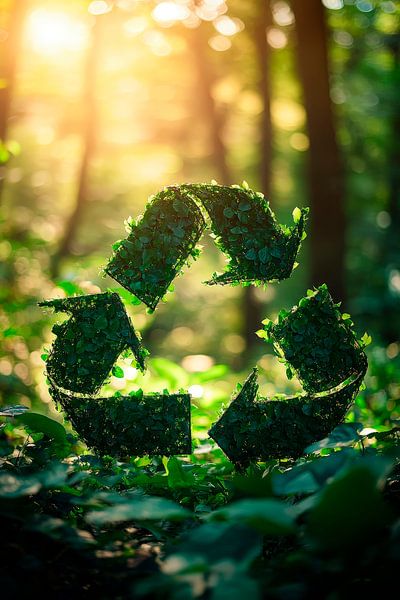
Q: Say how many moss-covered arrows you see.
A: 3